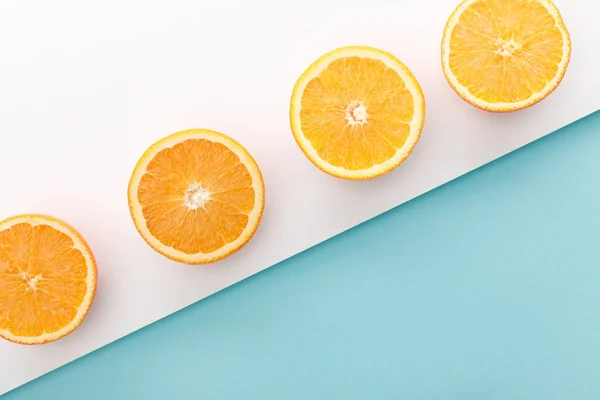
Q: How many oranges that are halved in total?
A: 4